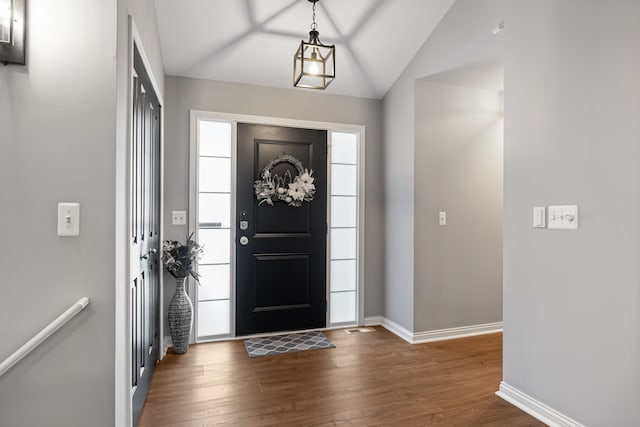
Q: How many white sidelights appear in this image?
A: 2